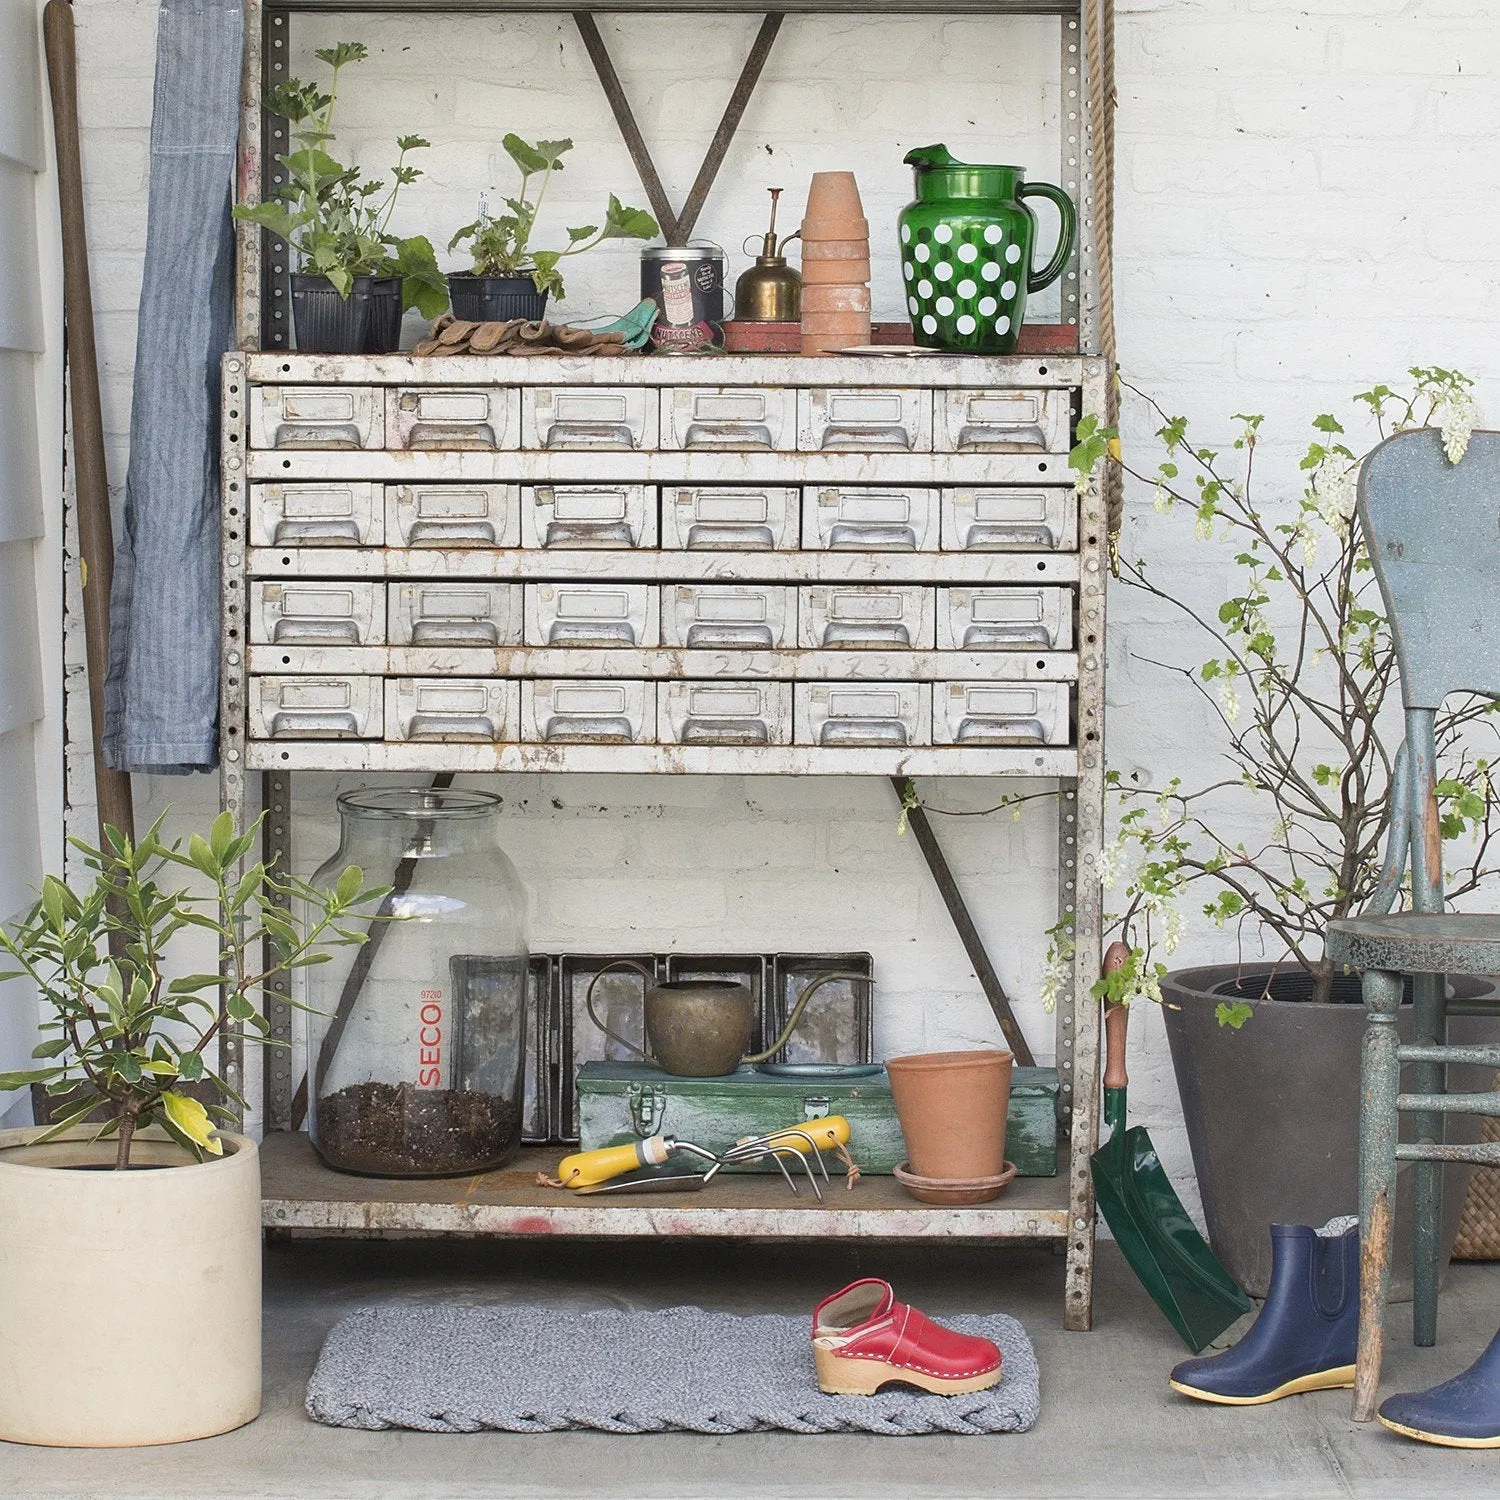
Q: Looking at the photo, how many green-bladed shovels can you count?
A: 1